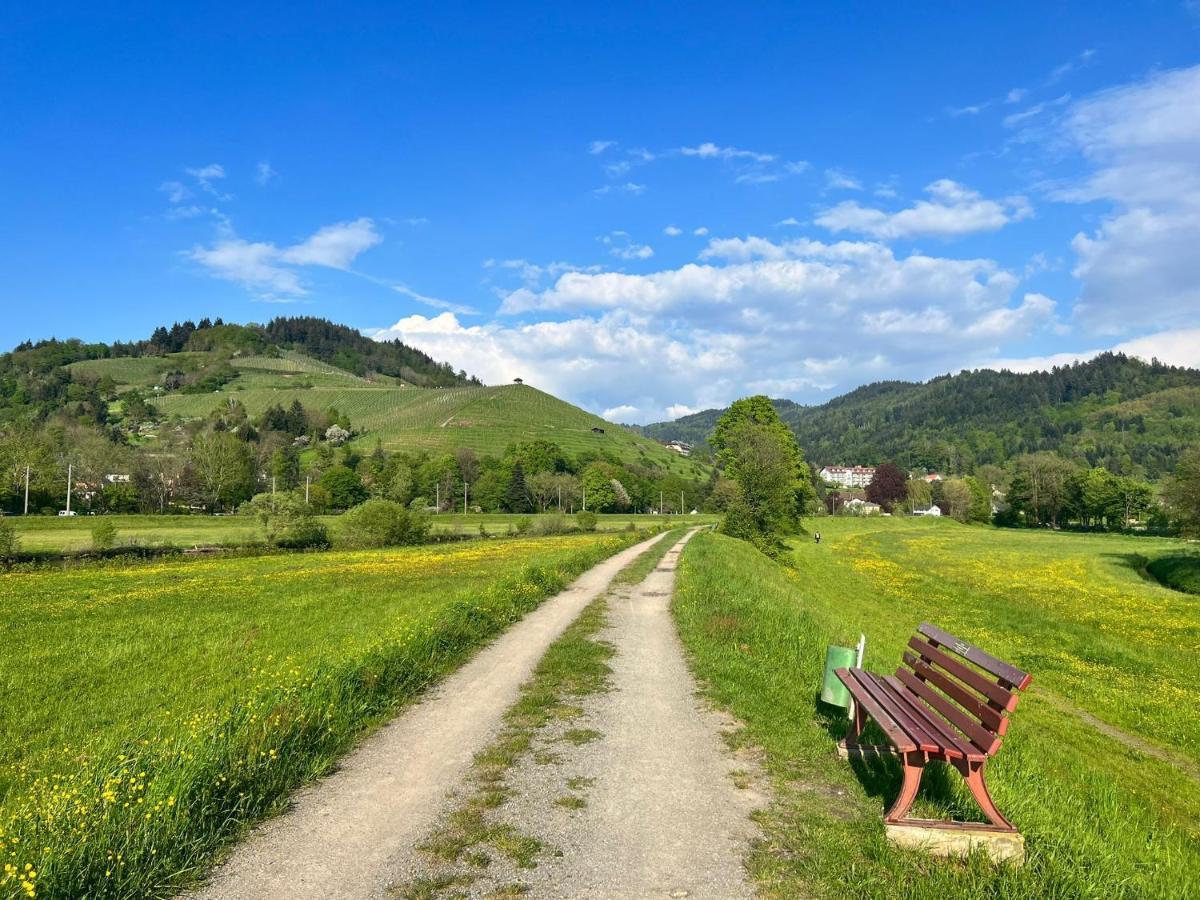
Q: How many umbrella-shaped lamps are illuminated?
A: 0